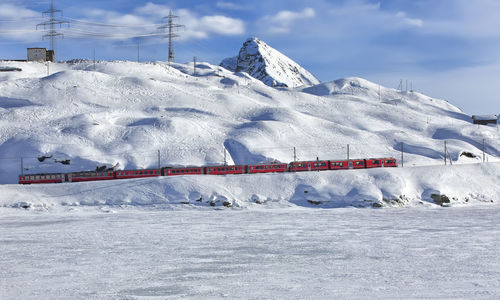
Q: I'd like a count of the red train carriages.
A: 9